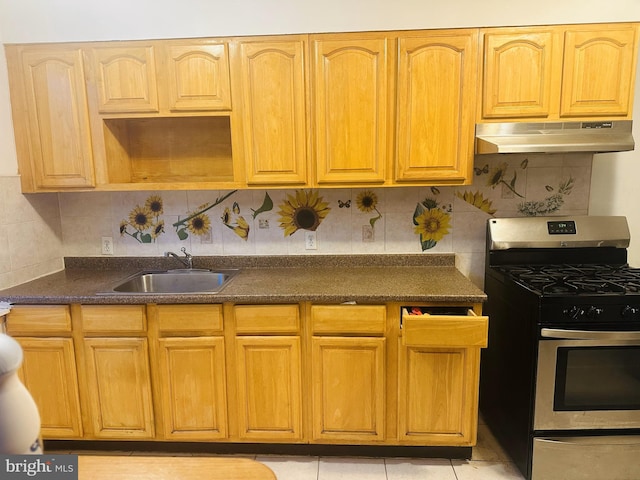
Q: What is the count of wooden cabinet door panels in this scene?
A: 14